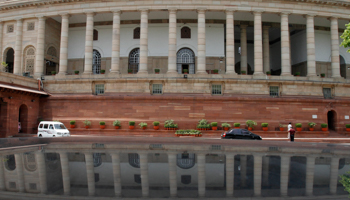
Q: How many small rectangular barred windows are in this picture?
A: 5